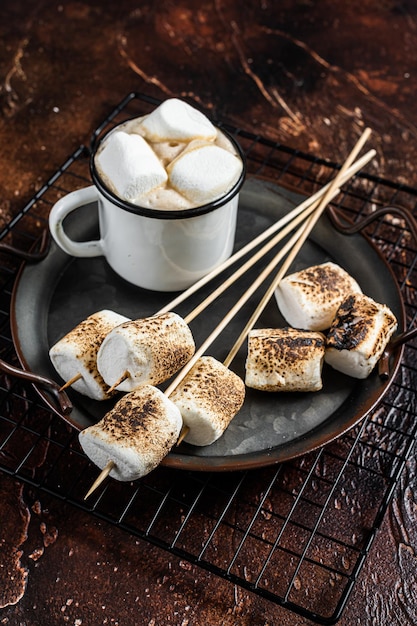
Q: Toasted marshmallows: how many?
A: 7